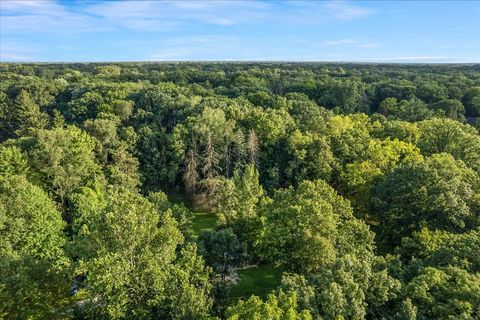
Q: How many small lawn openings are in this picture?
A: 2